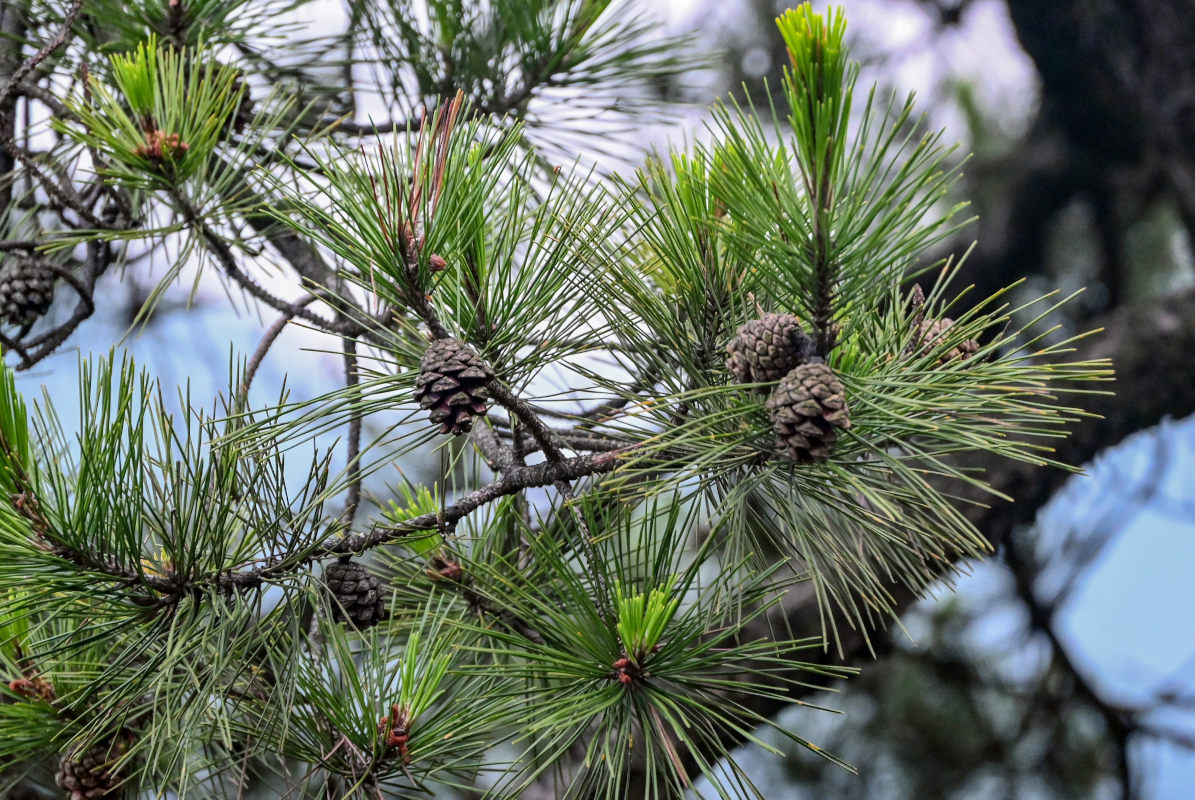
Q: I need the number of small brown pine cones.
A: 7